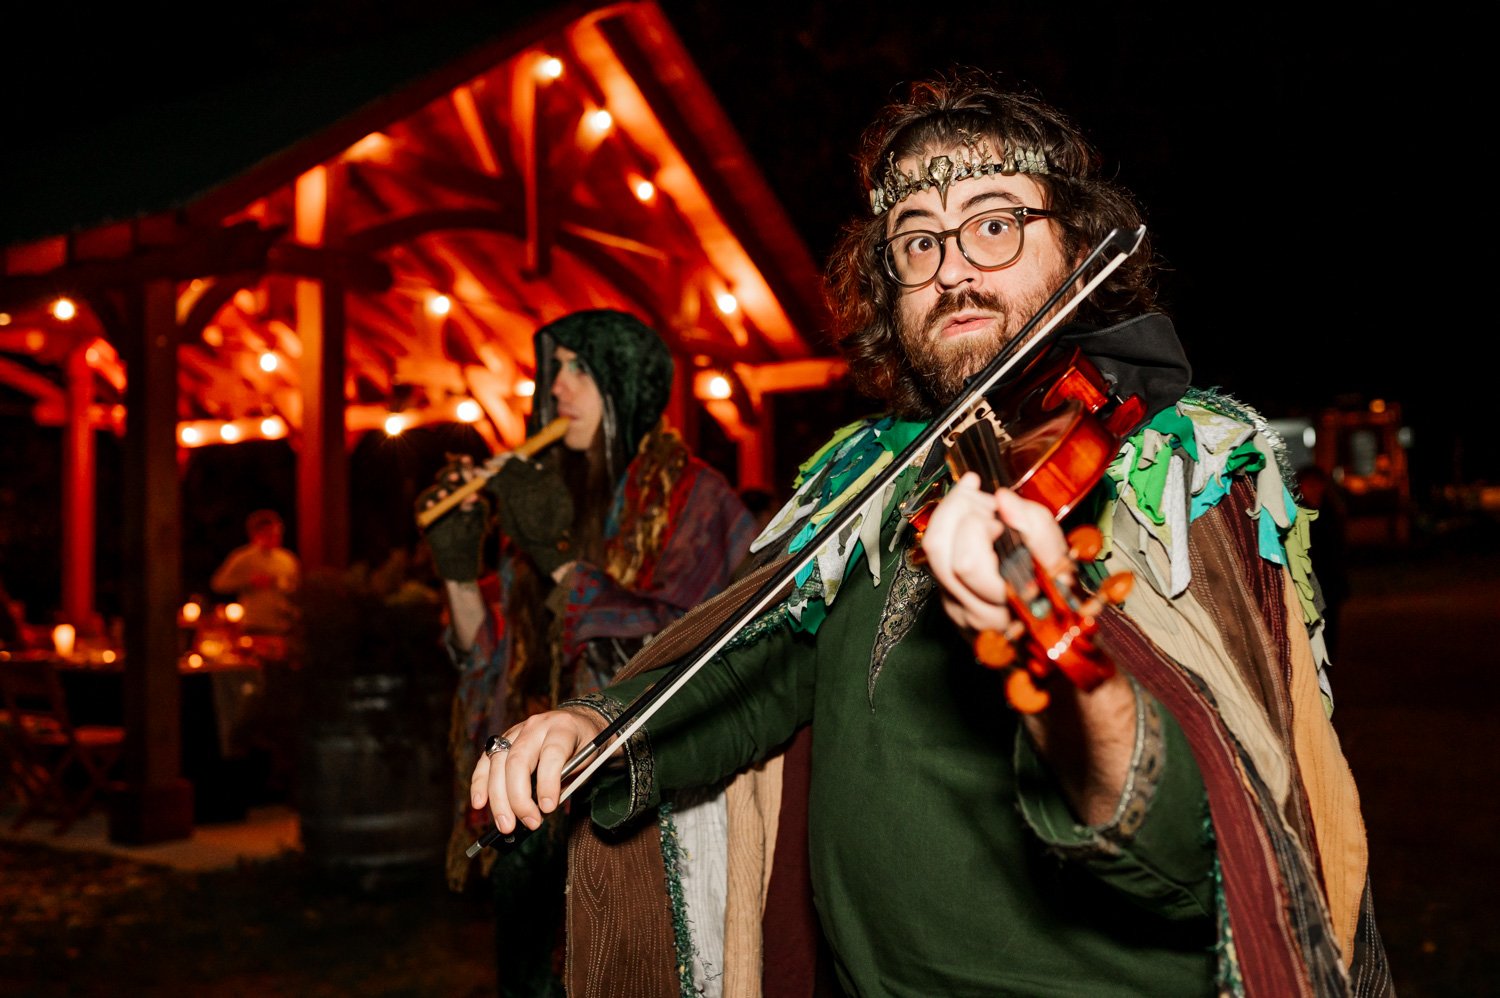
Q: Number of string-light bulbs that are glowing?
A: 14